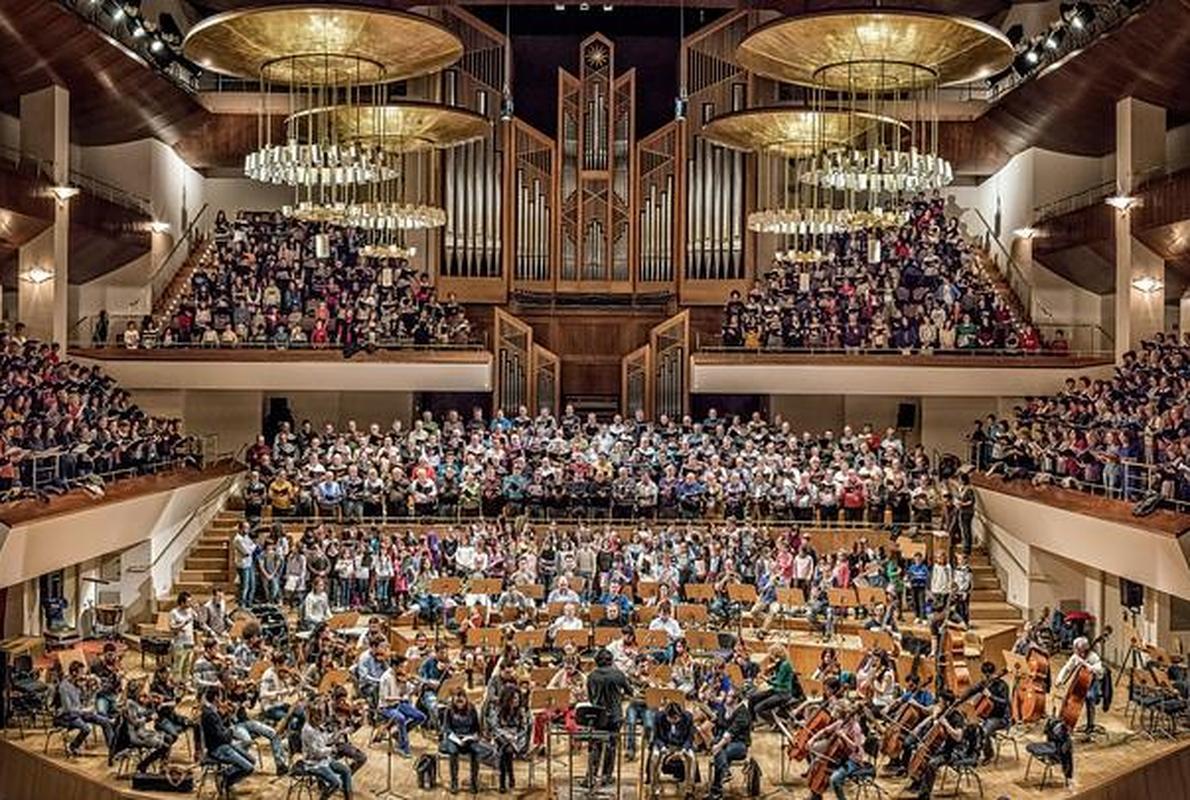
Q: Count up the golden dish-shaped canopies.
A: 4